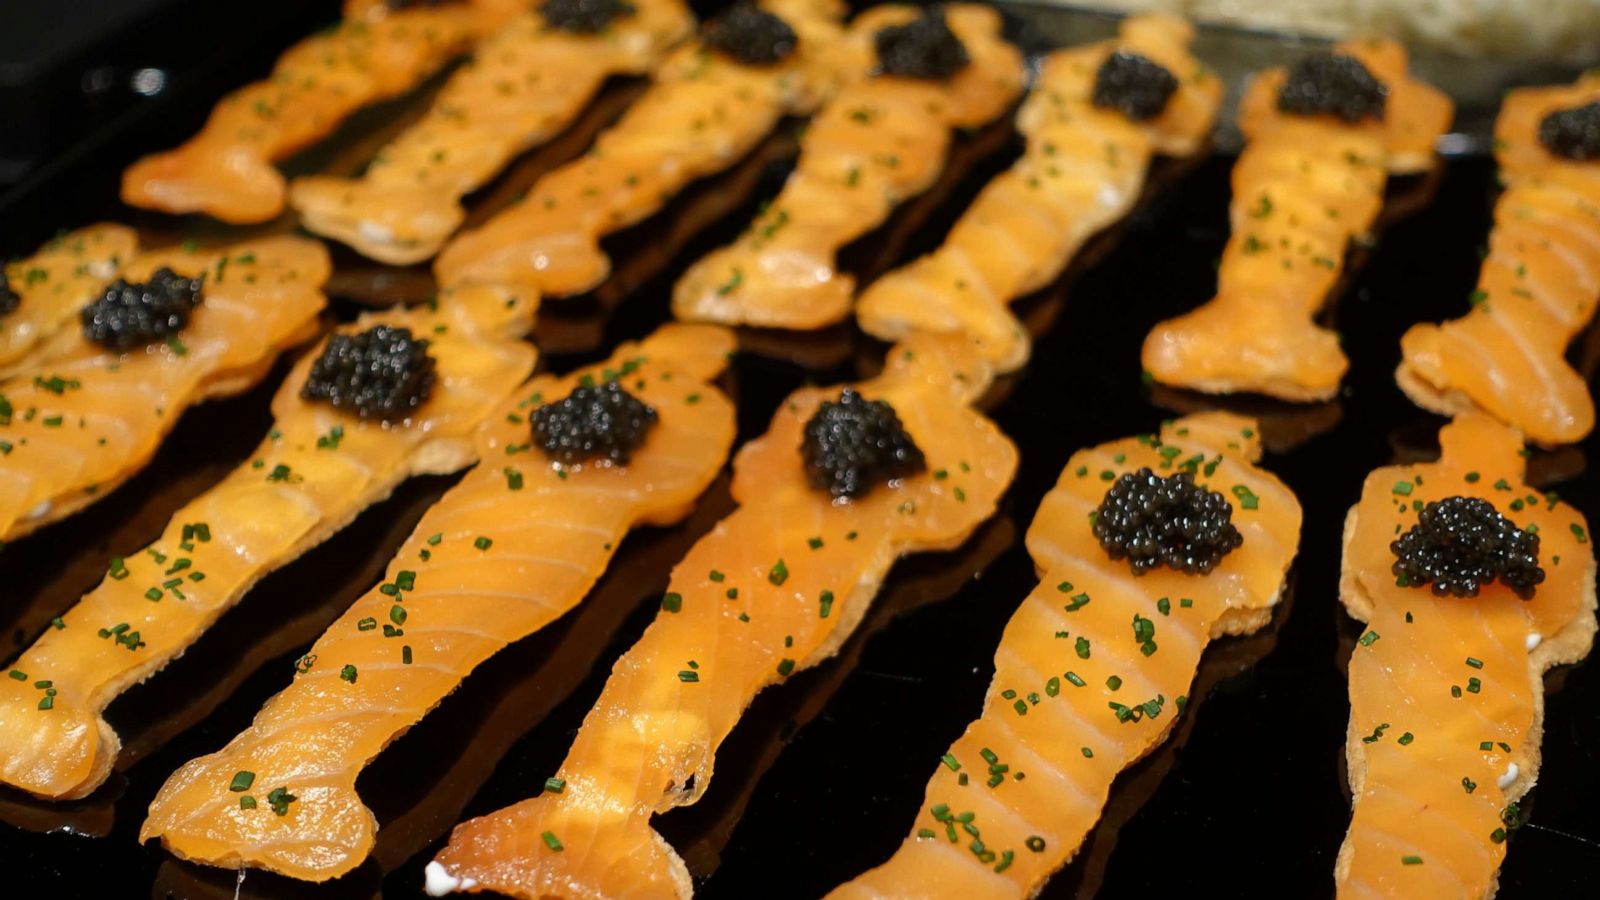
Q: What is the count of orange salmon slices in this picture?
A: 14